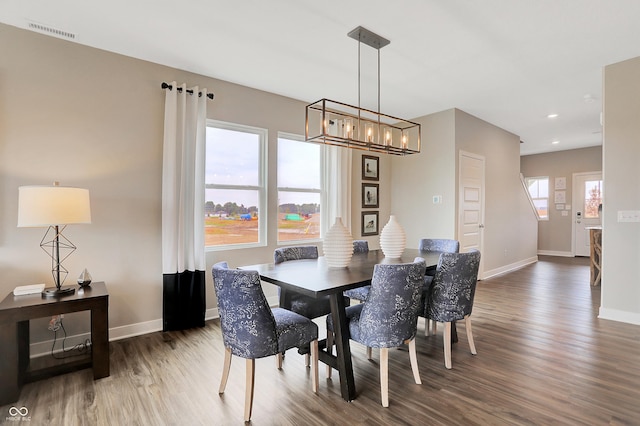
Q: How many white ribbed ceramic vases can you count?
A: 2